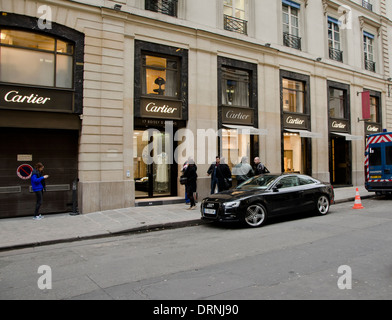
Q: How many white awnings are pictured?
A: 3